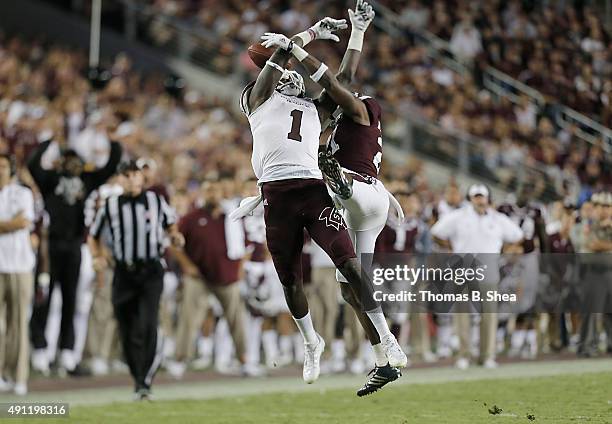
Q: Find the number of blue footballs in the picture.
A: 0